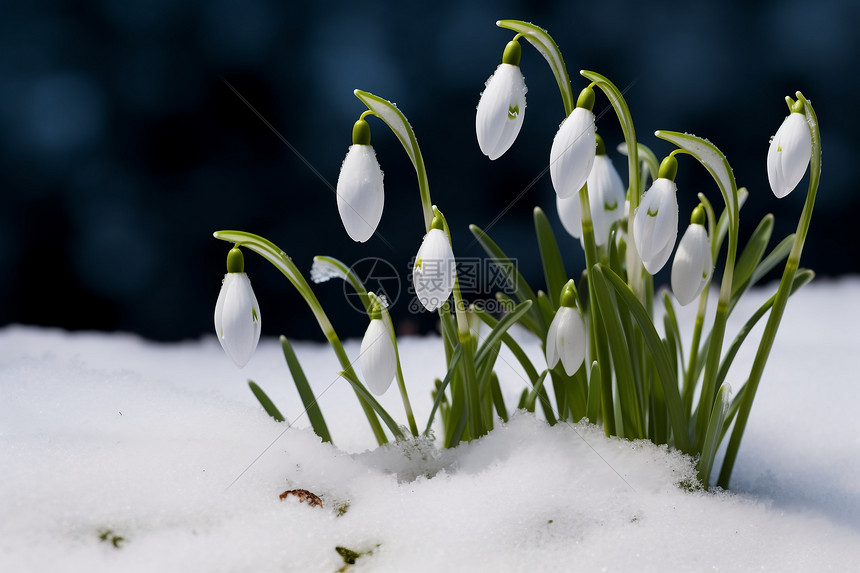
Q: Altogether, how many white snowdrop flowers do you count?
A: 11